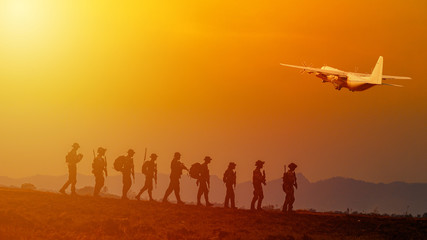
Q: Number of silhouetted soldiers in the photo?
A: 9